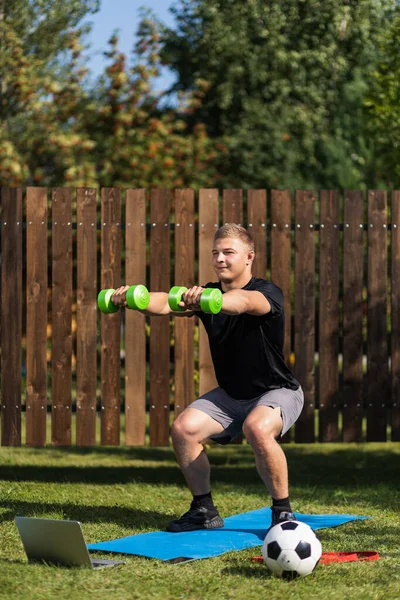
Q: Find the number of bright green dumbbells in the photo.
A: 2